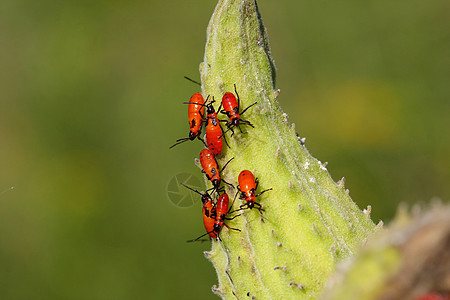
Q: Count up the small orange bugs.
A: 7